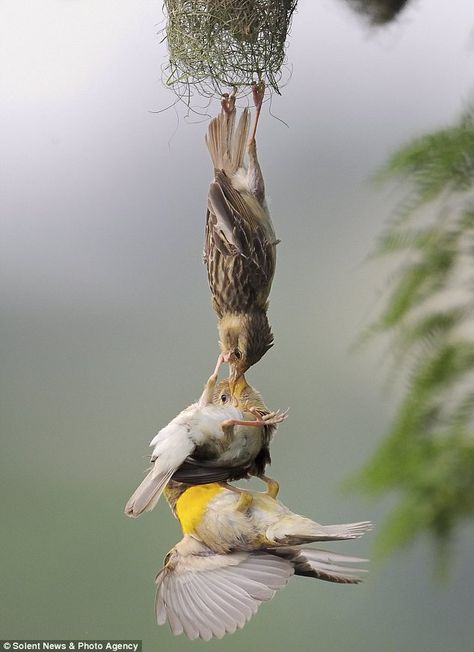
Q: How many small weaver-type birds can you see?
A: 3